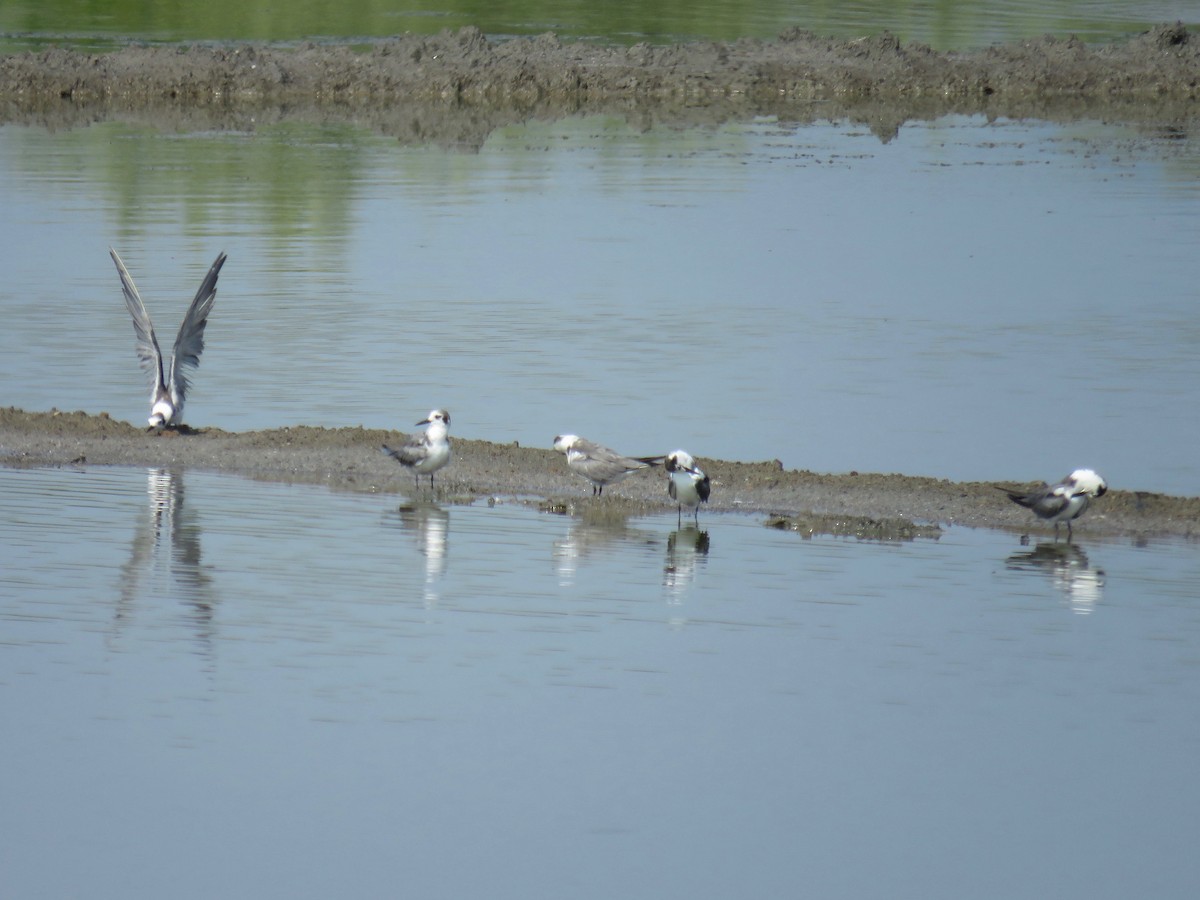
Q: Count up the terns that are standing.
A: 4